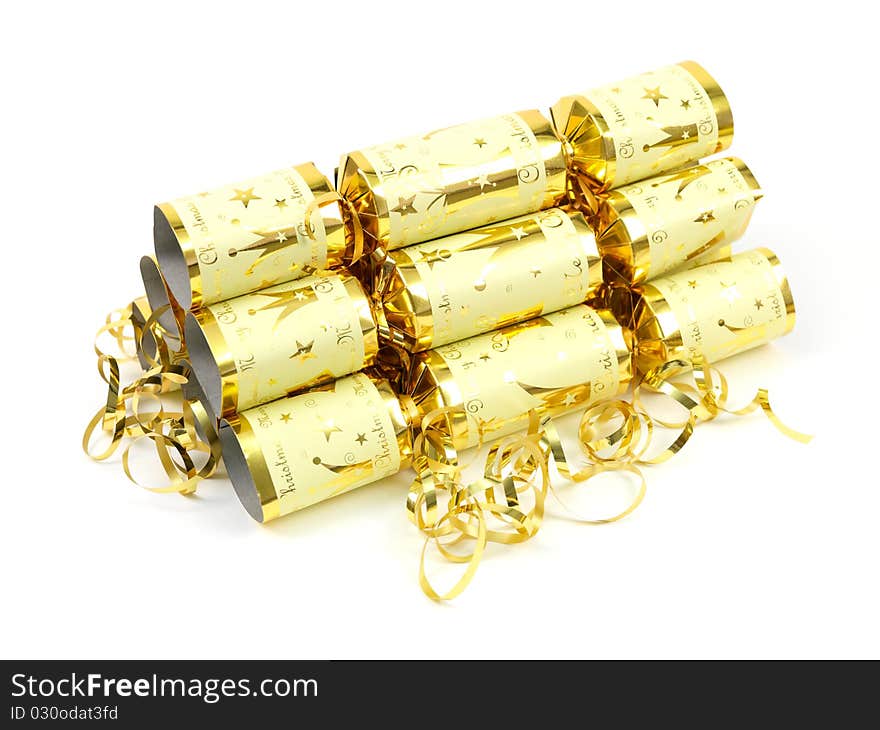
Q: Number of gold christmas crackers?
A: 6